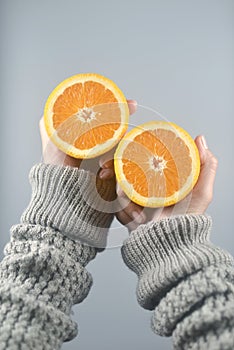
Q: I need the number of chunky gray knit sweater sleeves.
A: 2